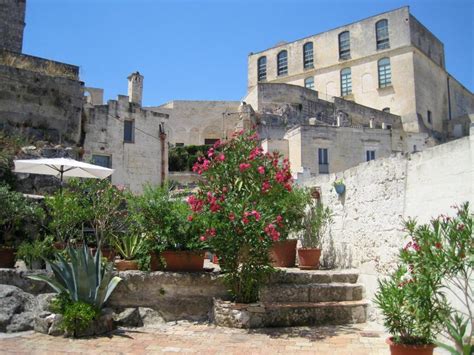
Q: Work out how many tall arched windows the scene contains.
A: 8